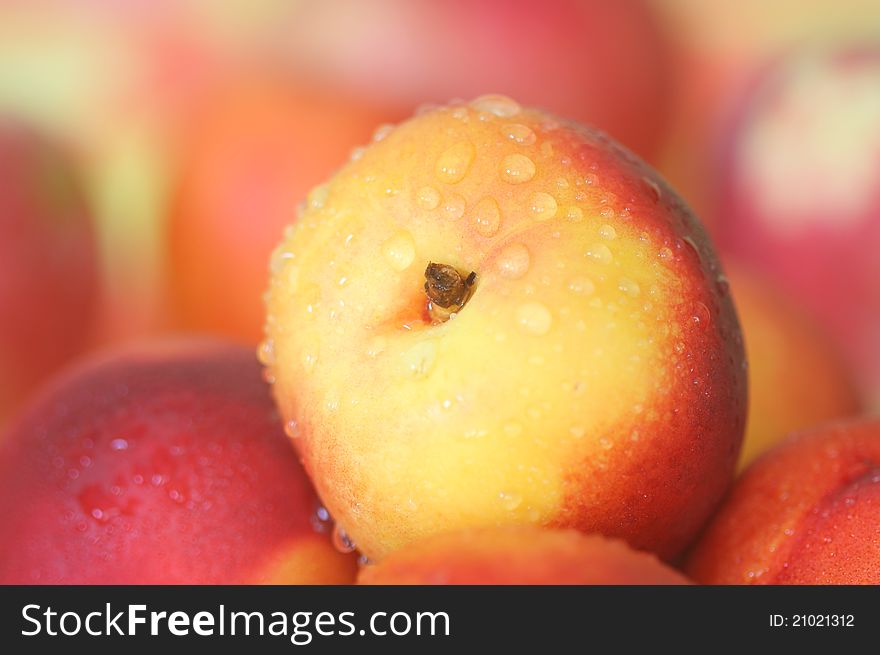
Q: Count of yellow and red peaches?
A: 1